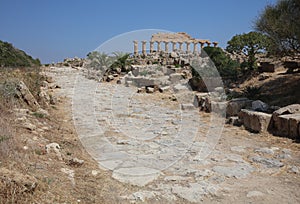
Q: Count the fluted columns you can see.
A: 12